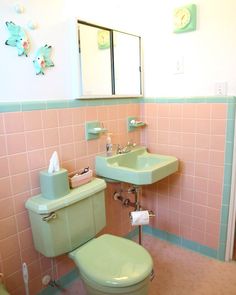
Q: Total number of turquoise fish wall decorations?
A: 2